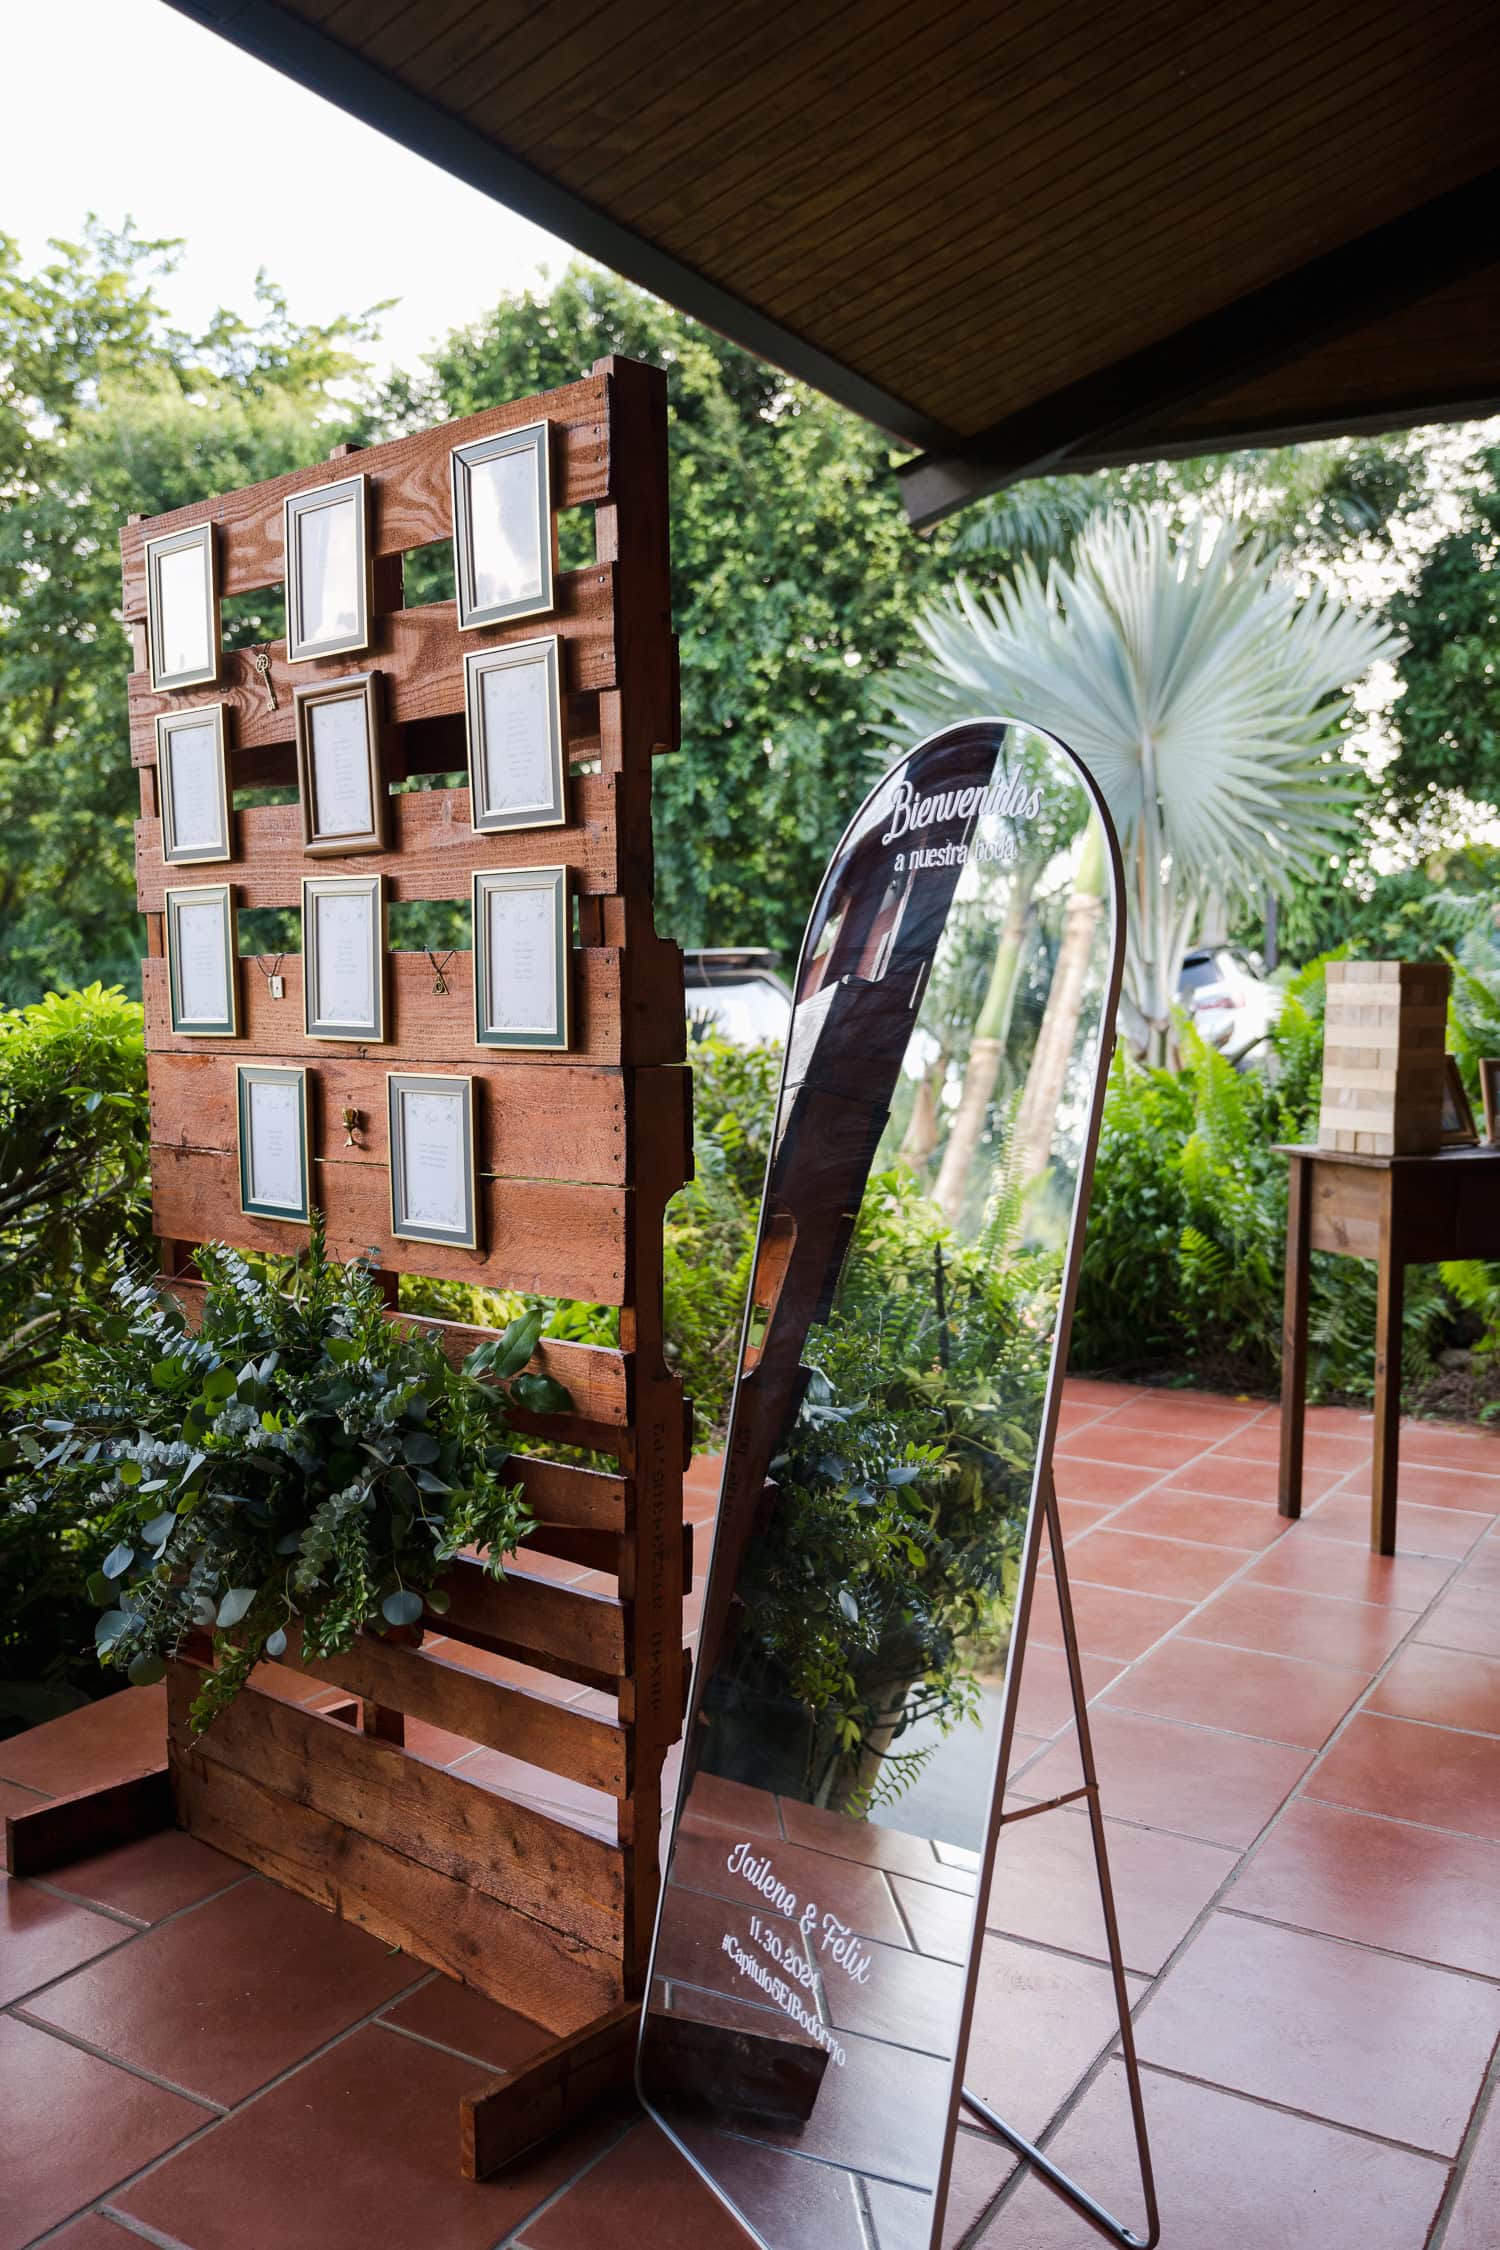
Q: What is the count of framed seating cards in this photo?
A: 11